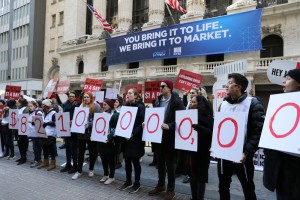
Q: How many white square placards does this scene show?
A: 11